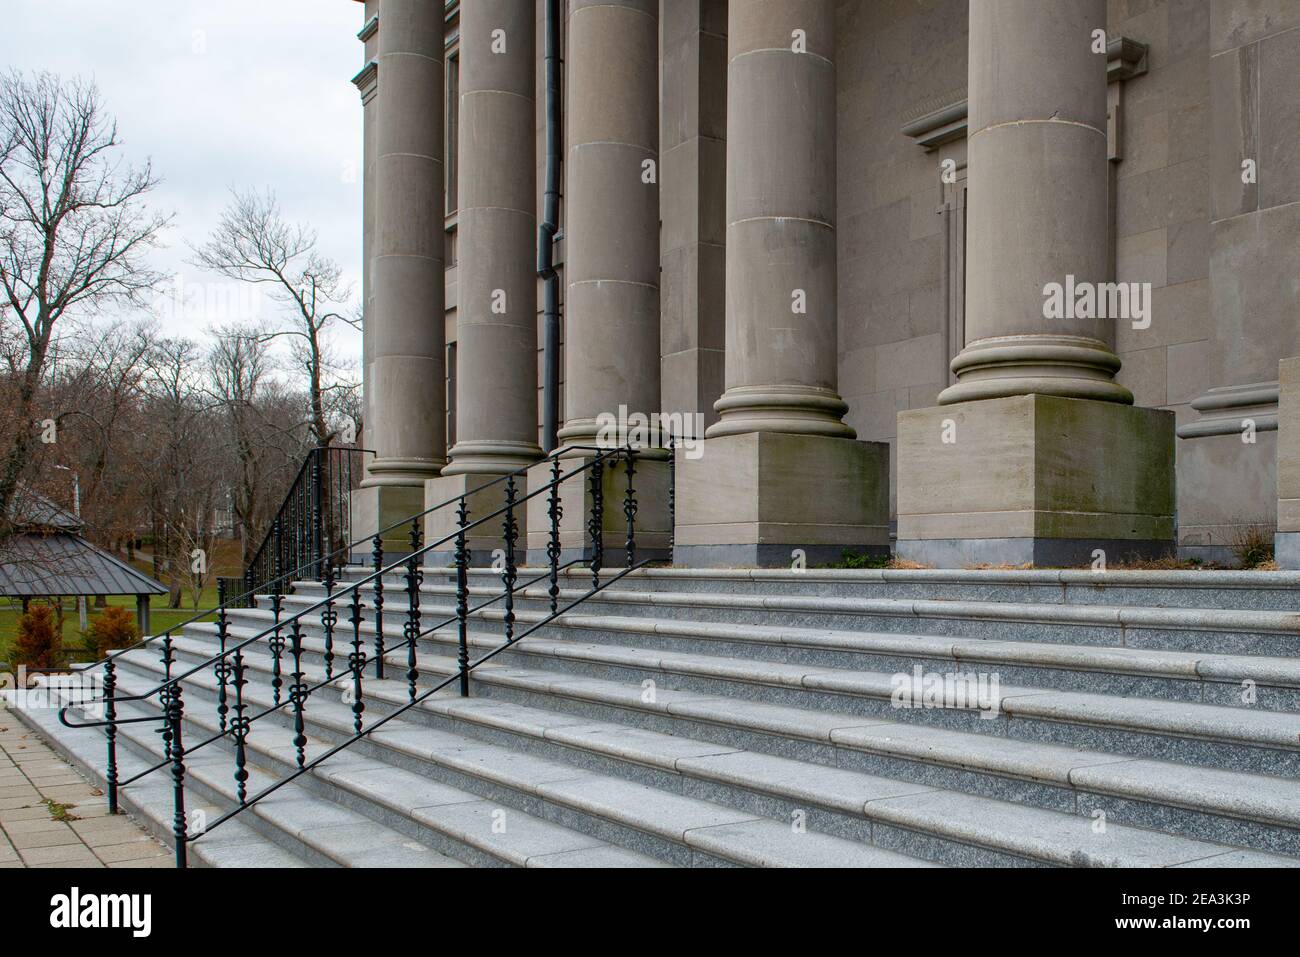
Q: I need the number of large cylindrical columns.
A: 5